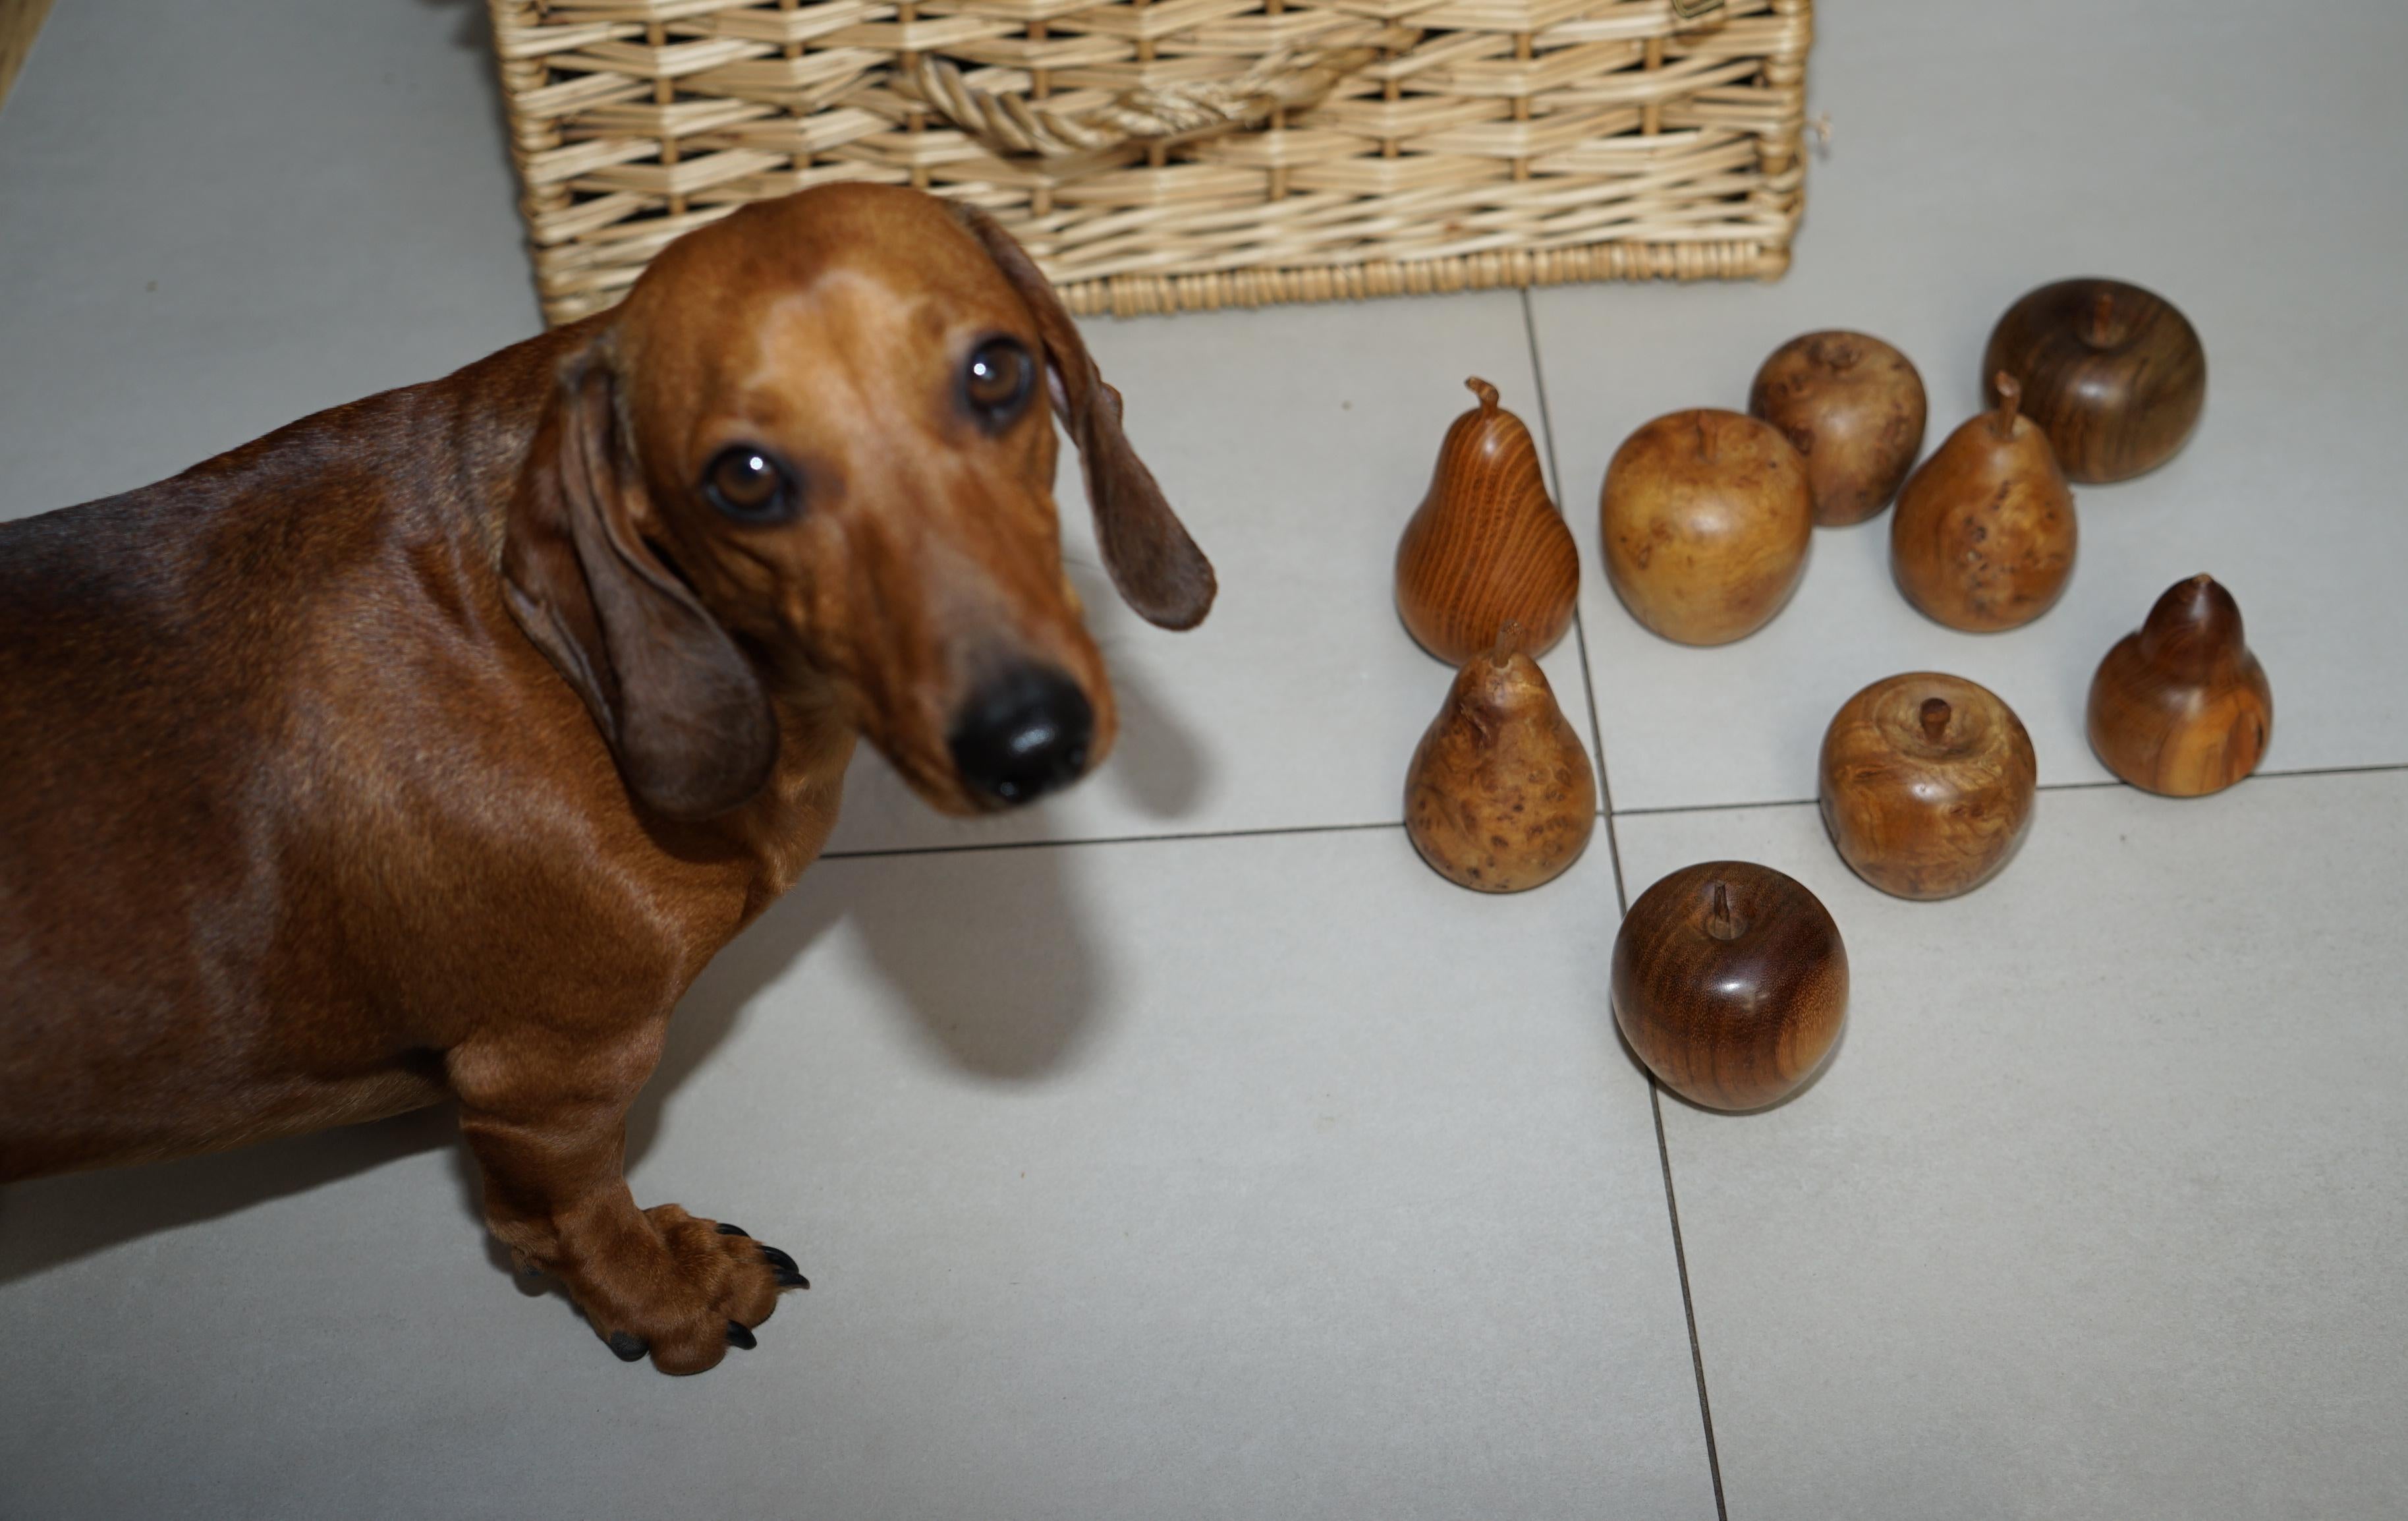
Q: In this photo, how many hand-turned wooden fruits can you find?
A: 9